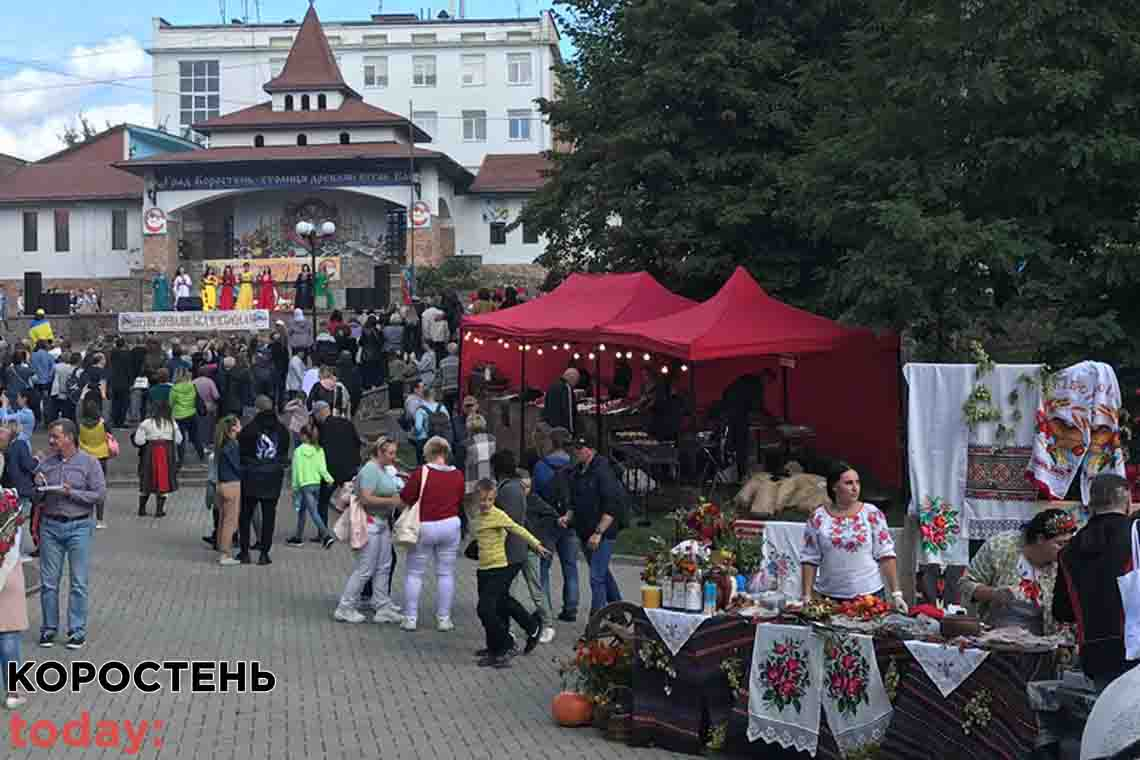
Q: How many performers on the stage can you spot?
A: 8